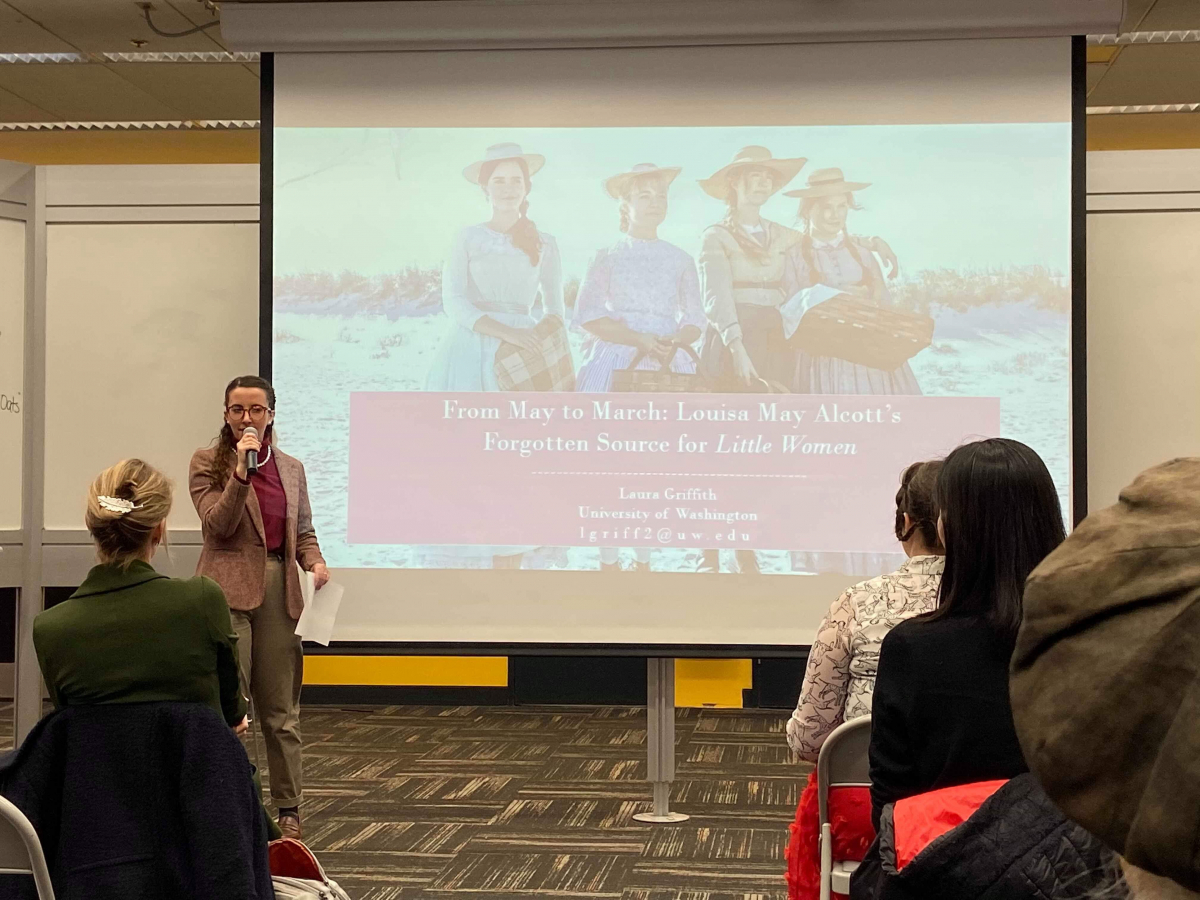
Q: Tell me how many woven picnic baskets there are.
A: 2